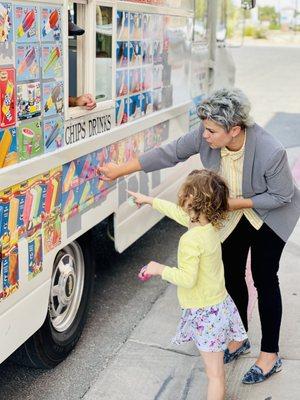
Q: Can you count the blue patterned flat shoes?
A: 2